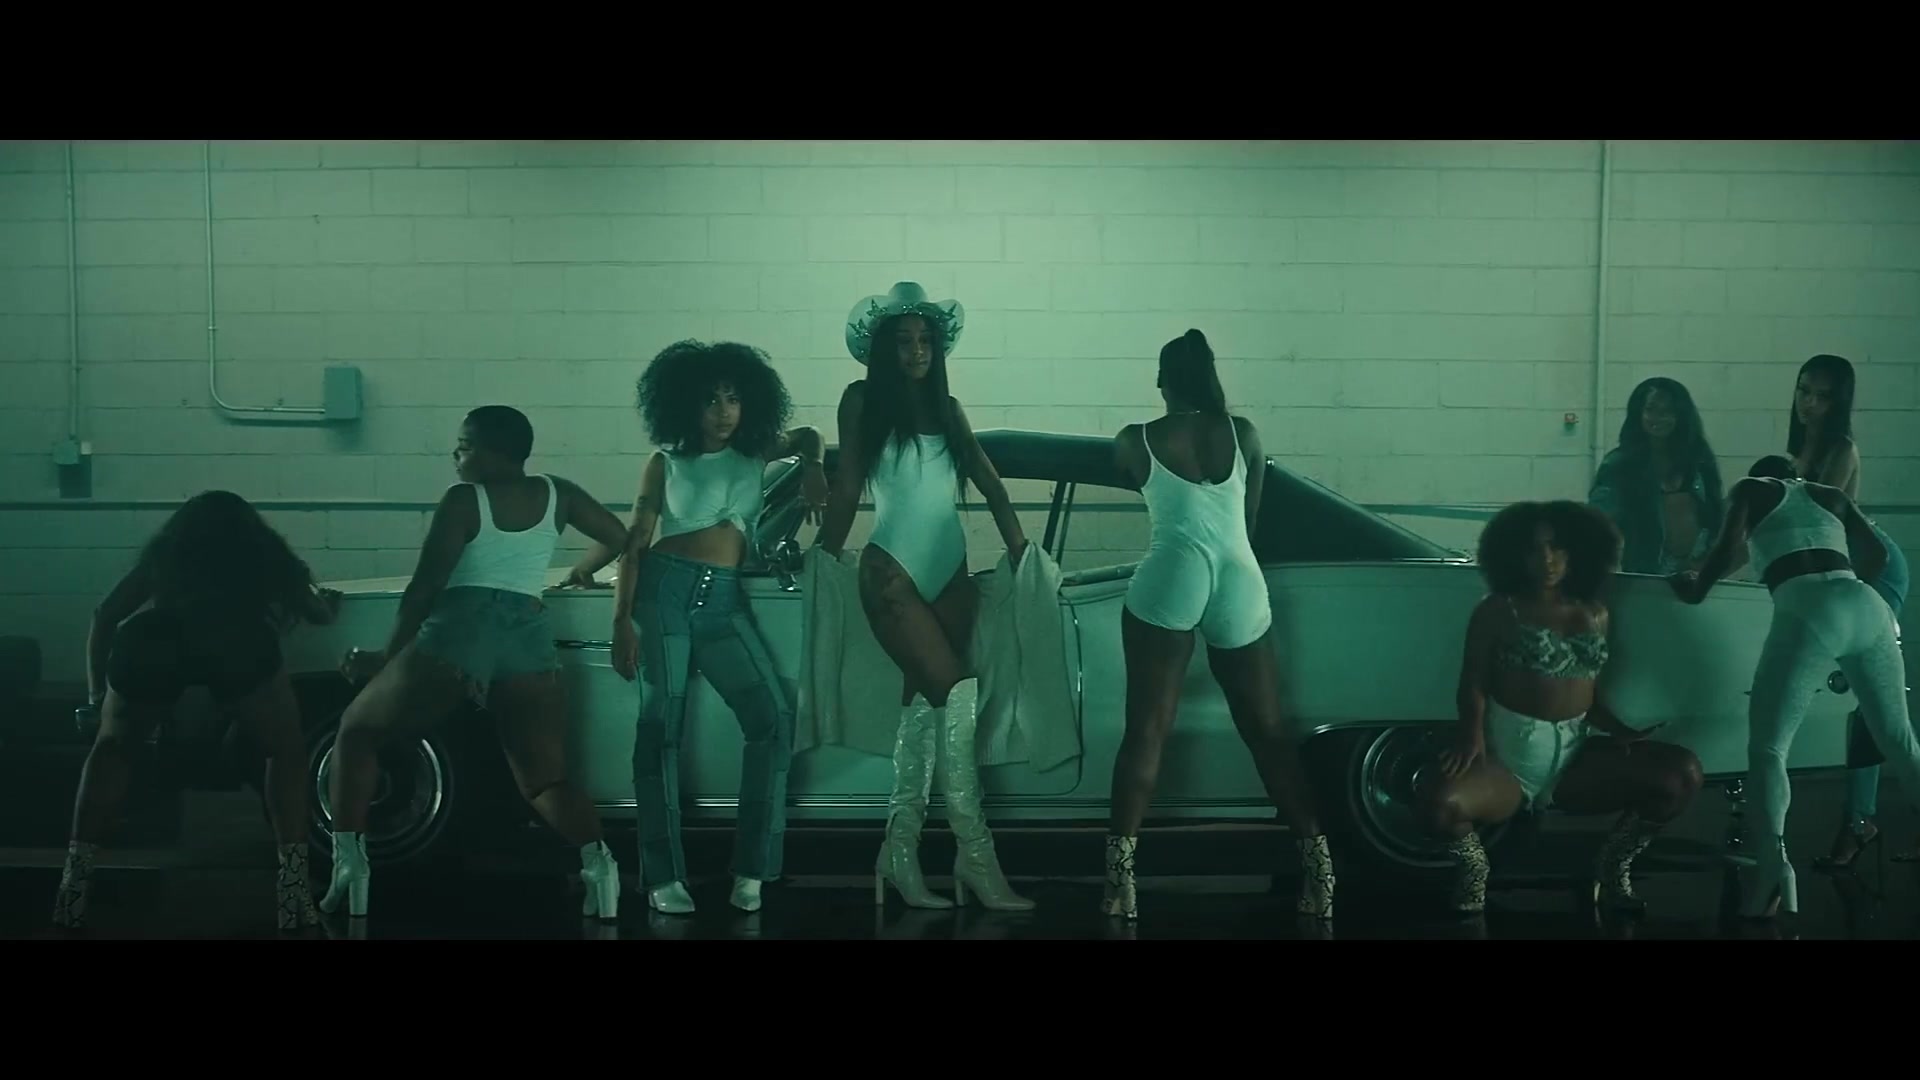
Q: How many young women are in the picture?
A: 9